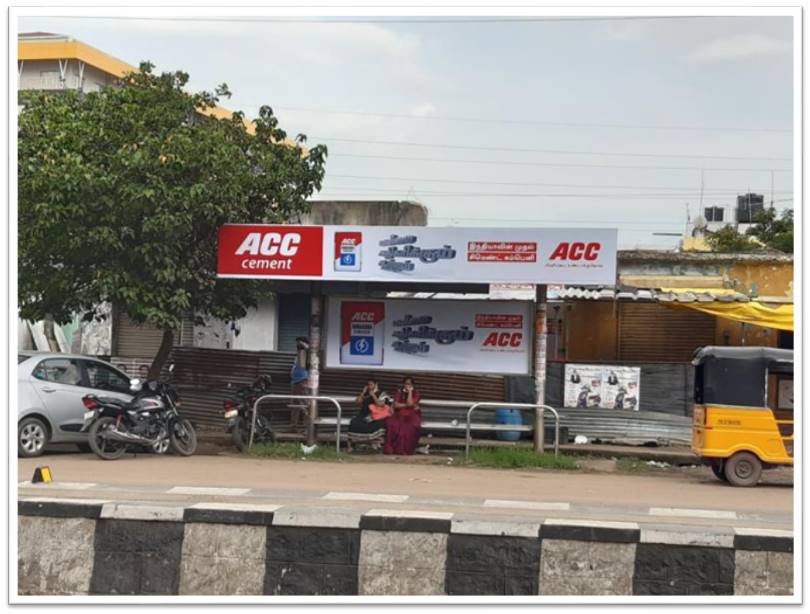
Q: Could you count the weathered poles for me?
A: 2